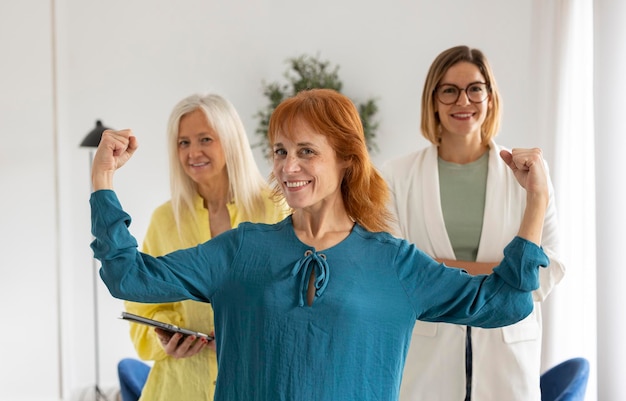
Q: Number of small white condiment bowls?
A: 0